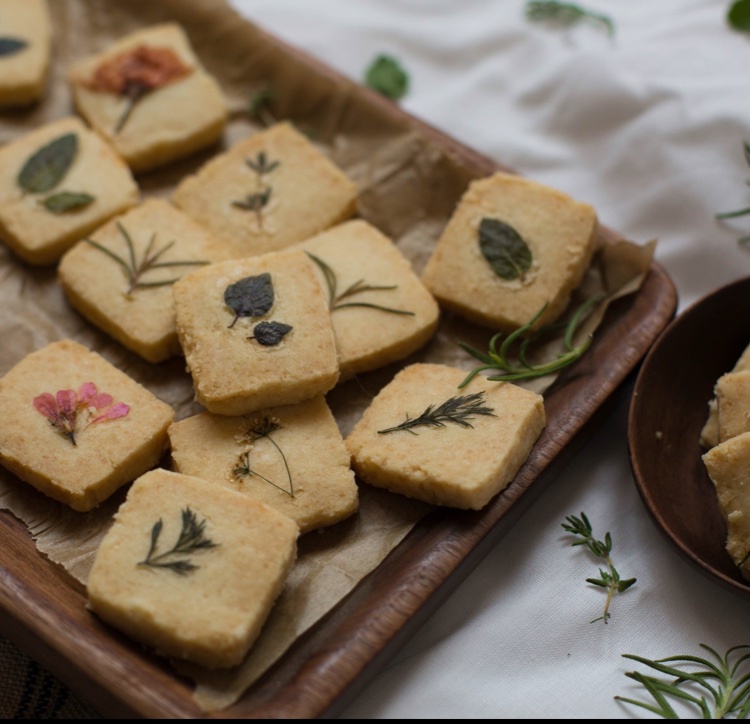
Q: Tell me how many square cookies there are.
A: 12